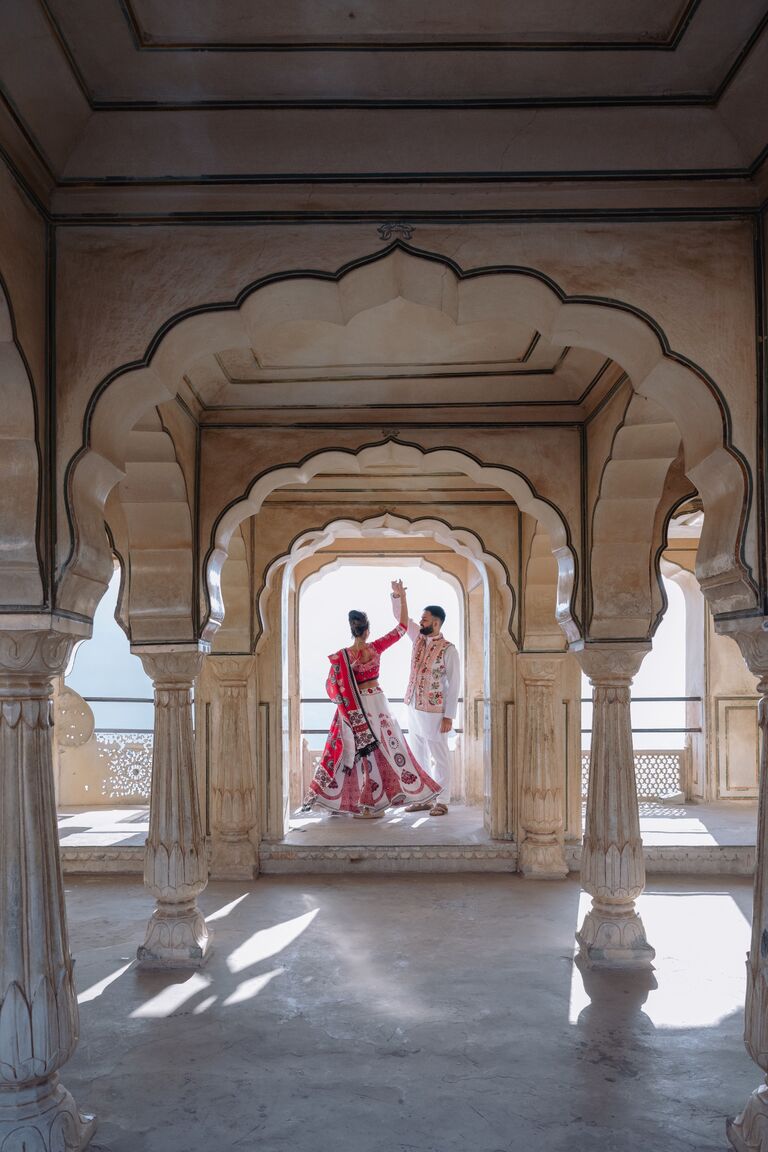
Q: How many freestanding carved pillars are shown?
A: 4